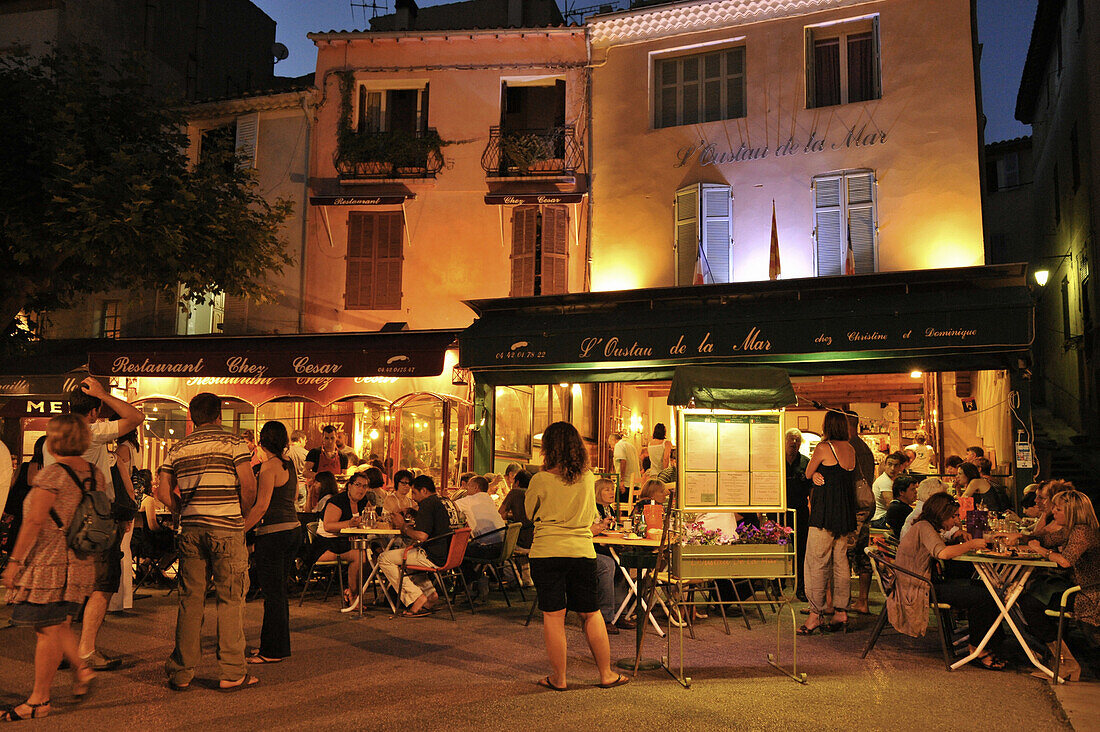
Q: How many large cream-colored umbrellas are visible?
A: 0